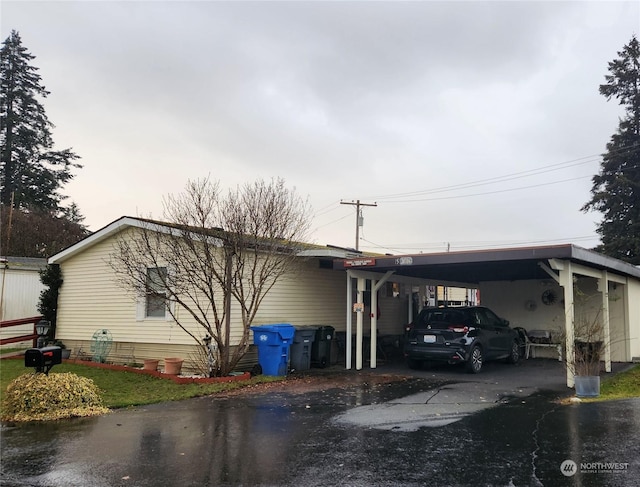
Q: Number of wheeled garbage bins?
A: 3